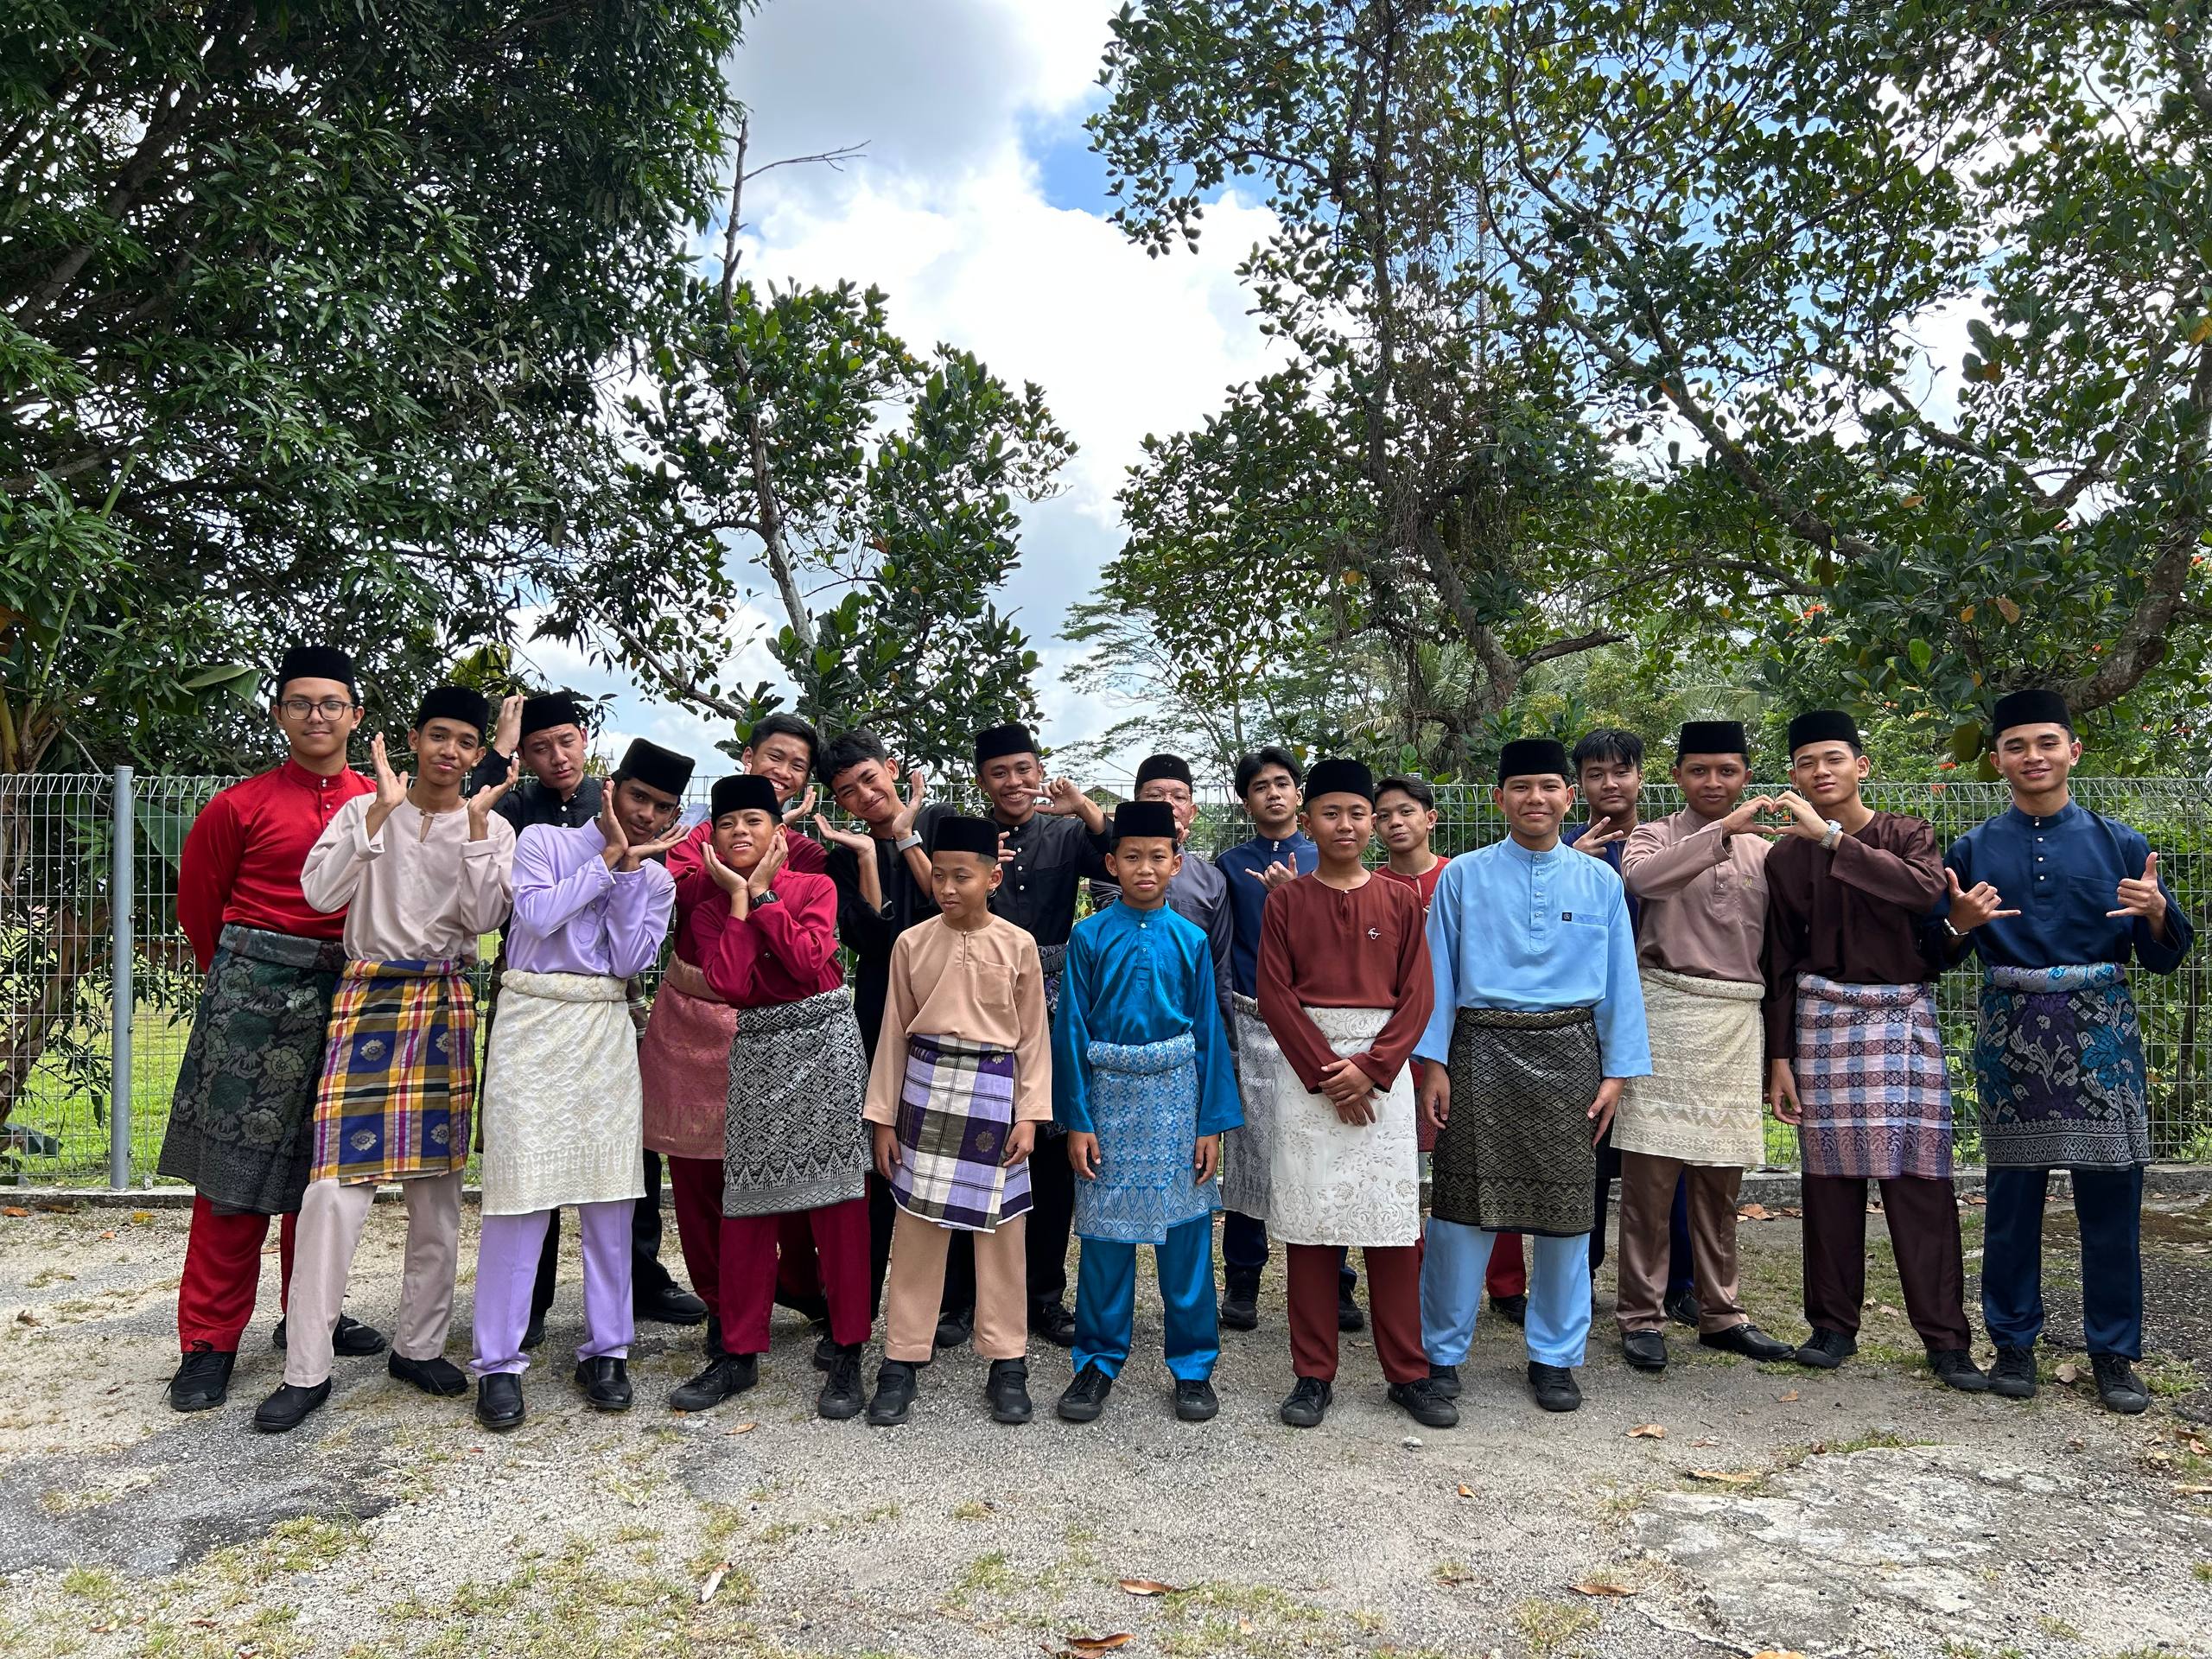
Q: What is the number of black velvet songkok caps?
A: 14